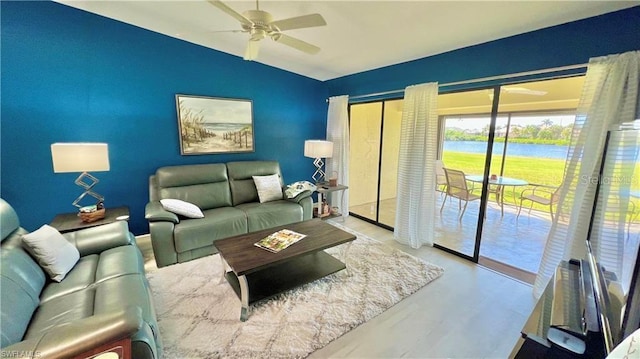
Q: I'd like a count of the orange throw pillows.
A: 0